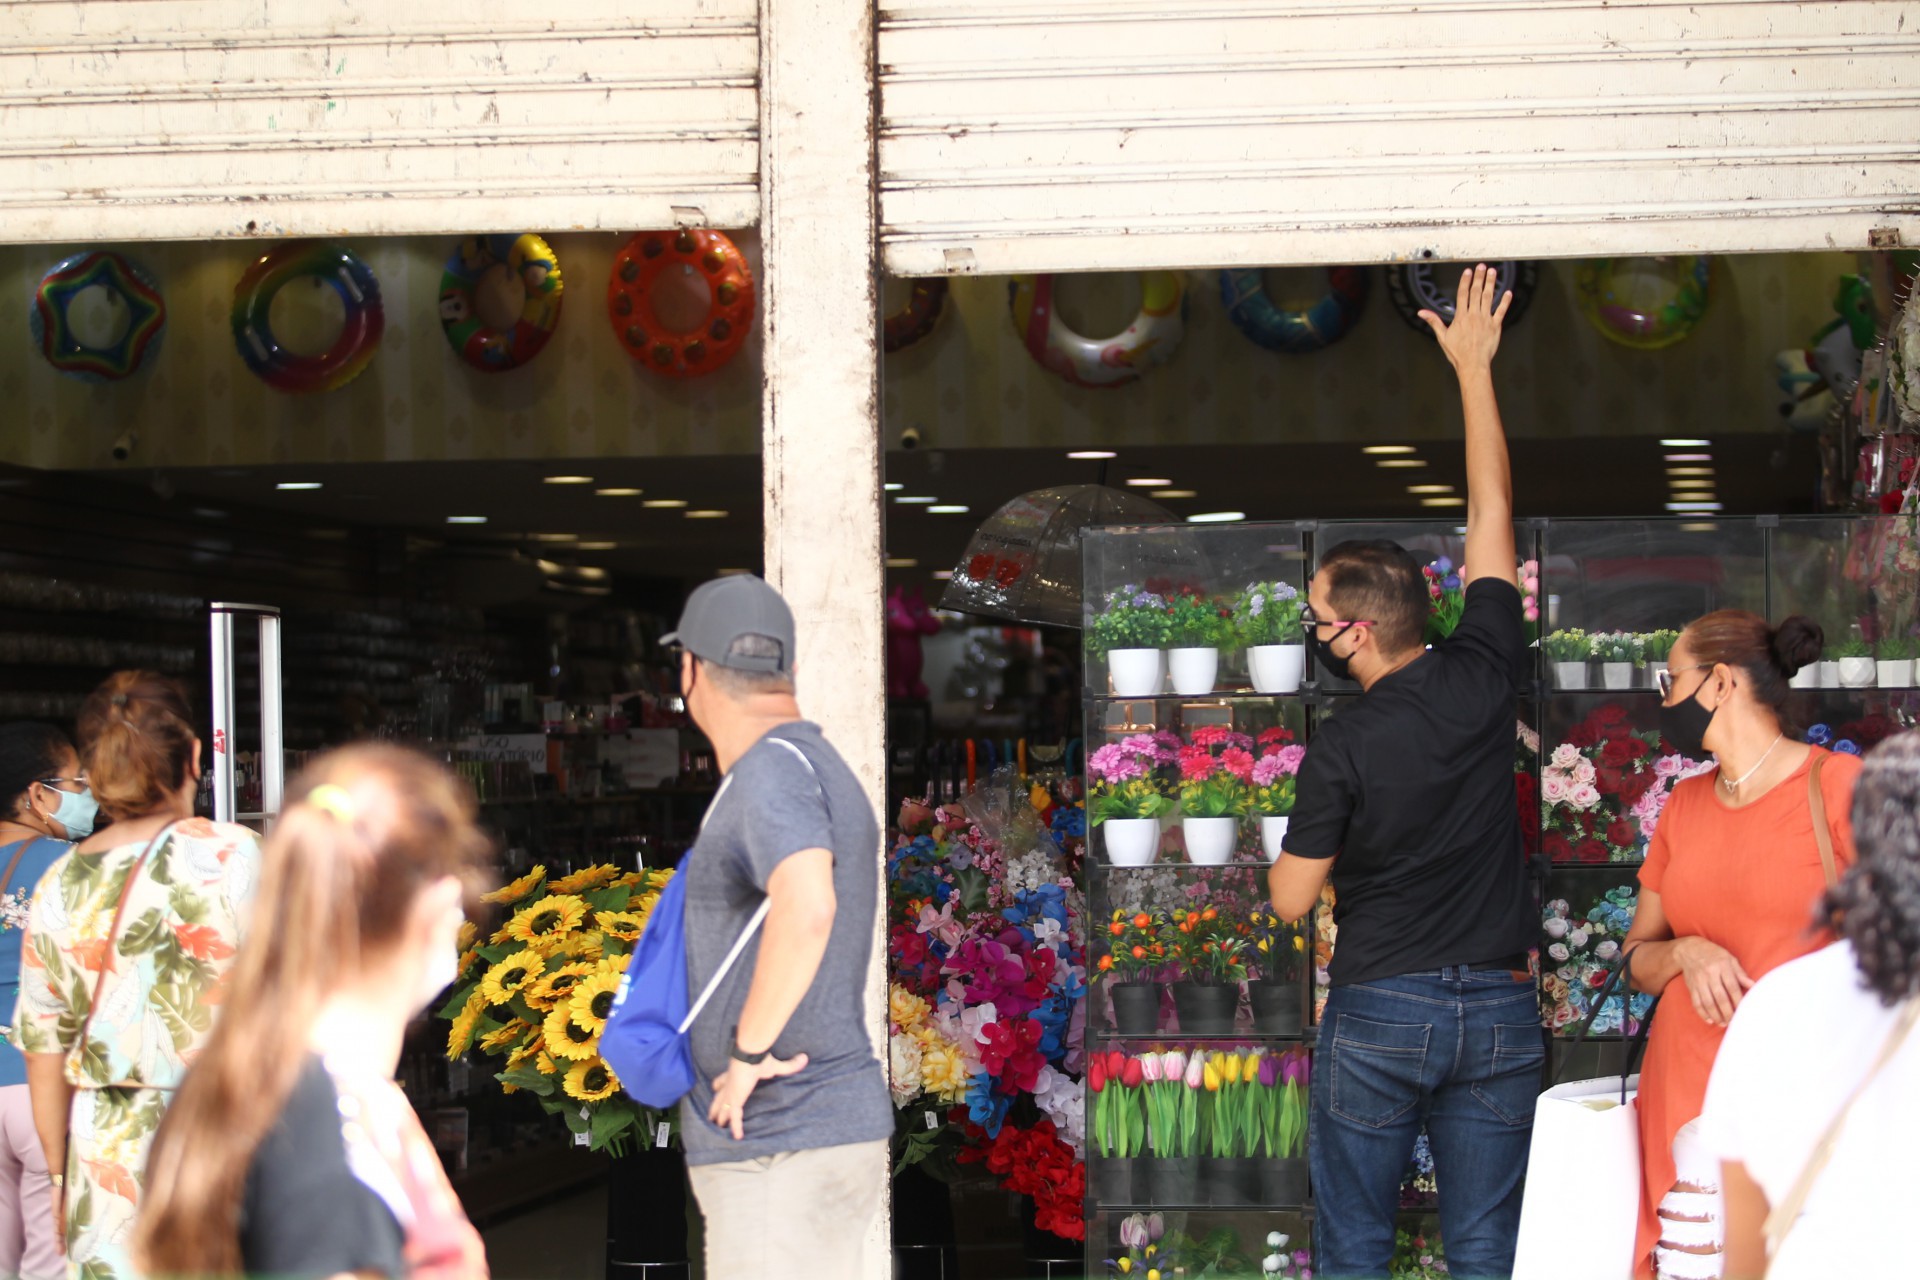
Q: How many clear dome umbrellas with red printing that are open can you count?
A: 1